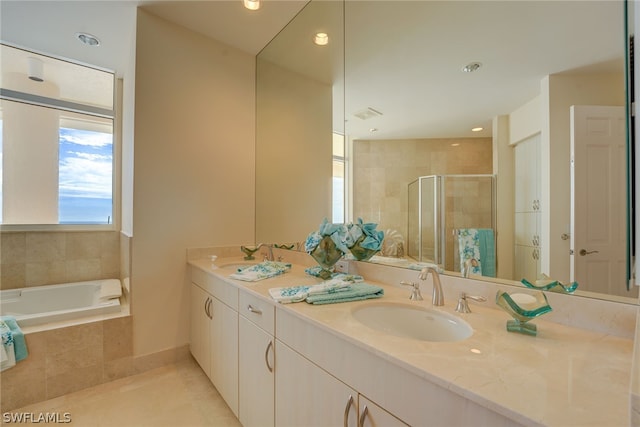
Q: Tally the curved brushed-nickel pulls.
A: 6